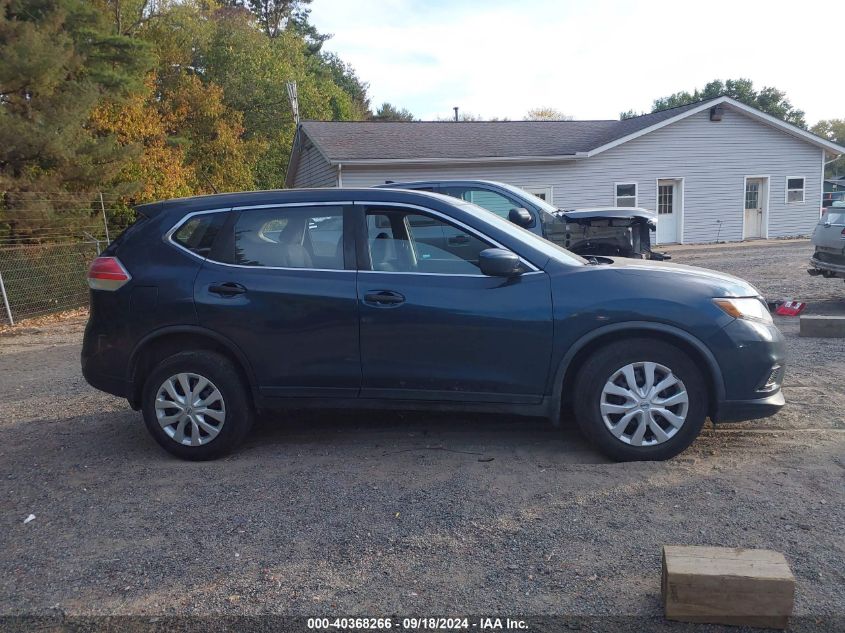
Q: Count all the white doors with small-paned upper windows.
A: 2